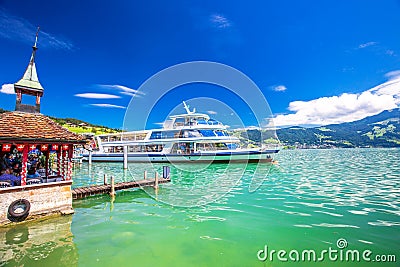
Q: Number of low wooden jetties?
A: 1